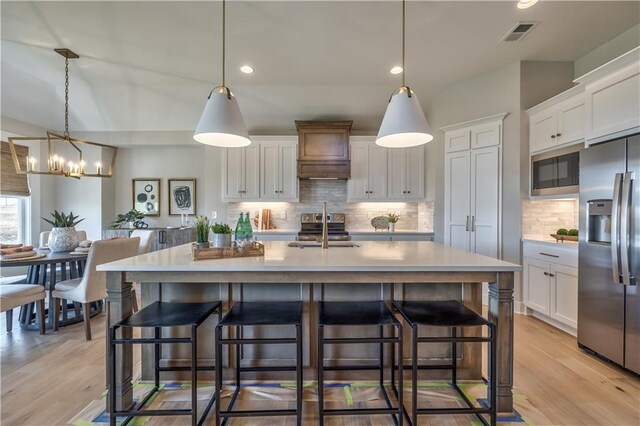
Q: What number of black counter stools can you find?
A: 4